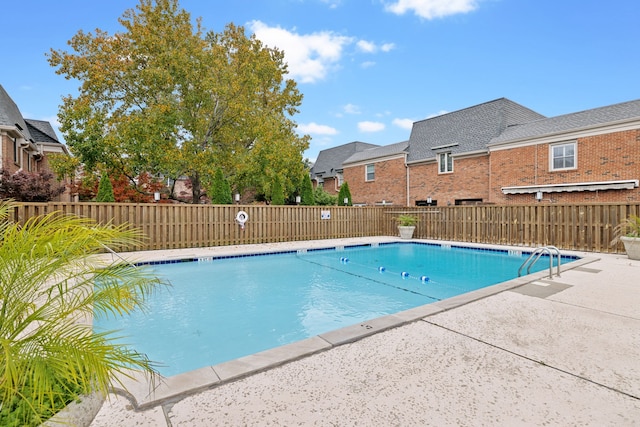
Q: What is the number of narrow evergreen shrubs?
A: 5